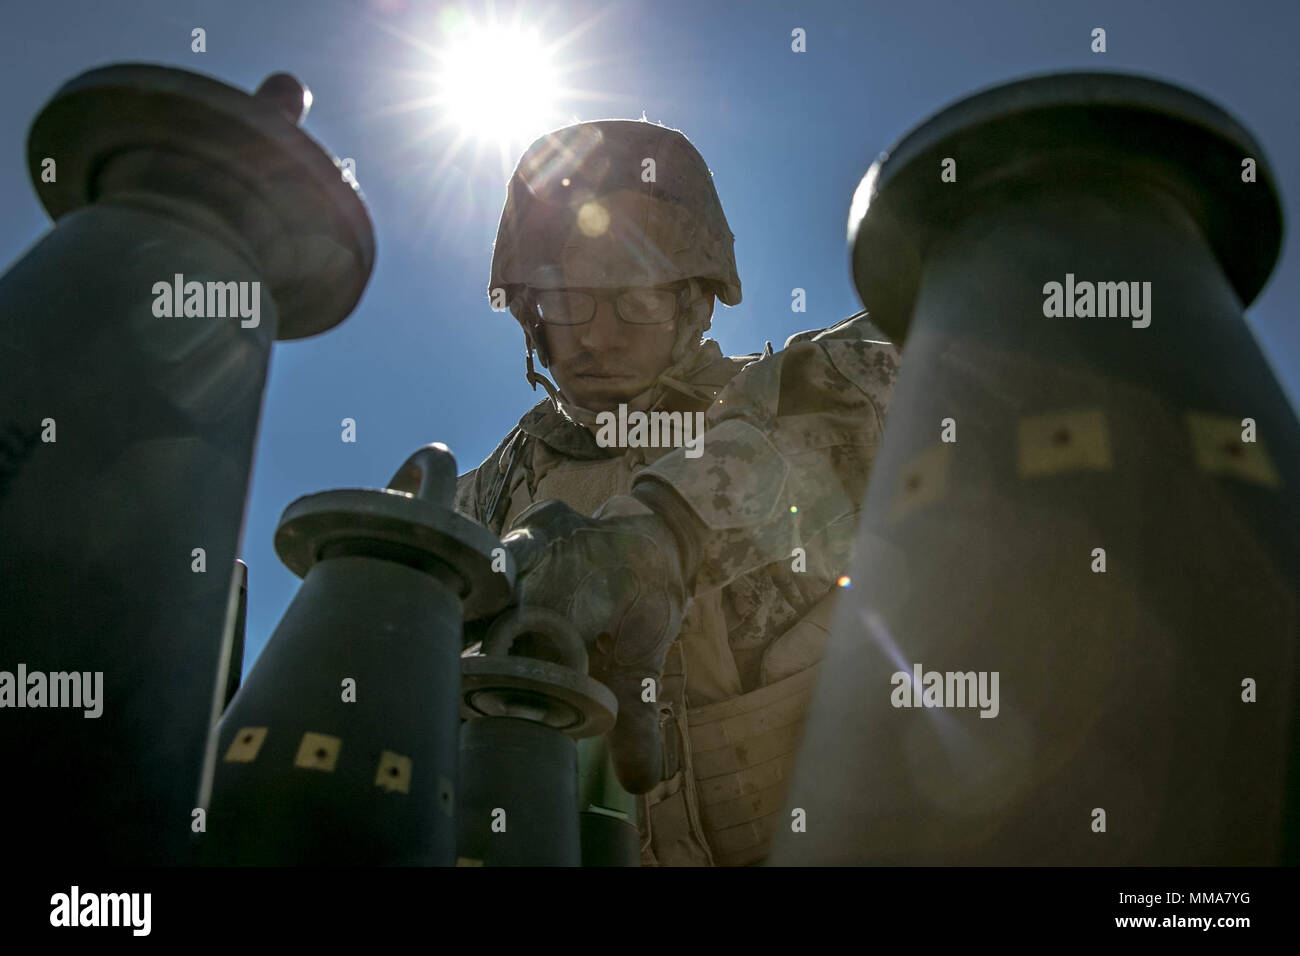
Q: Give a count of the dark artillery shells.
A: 4